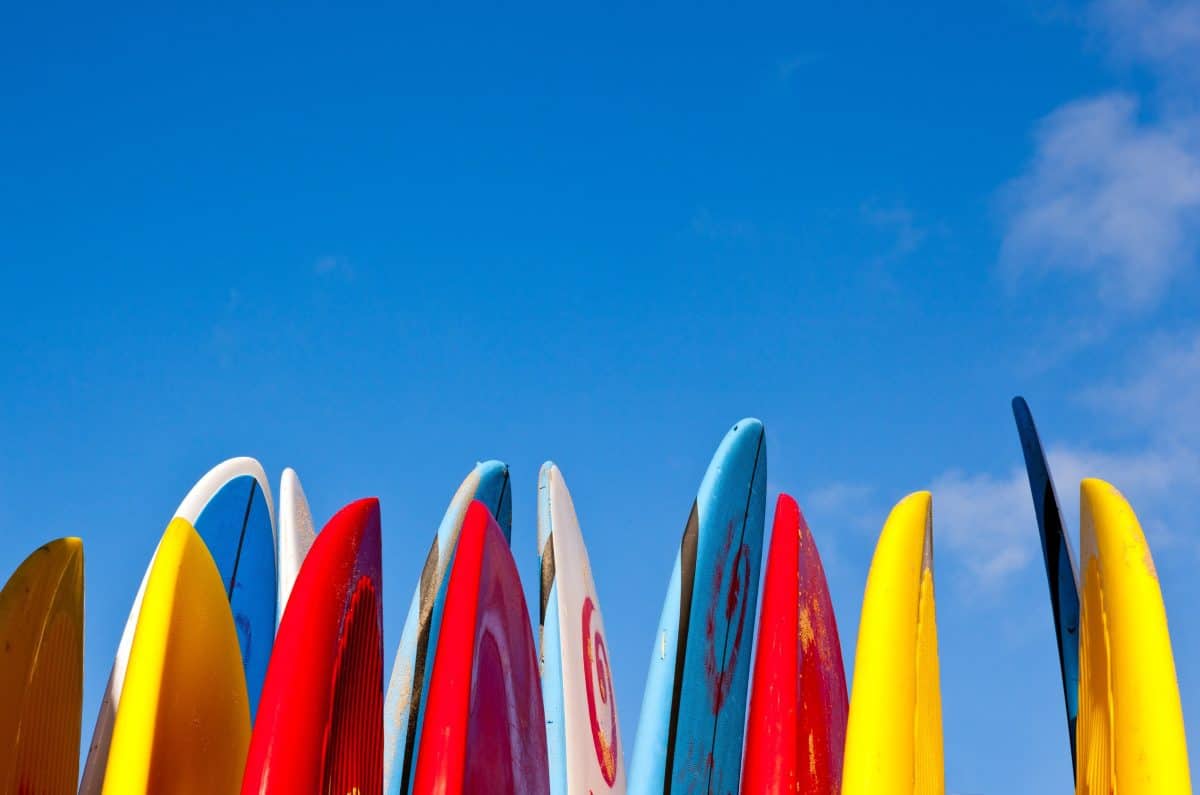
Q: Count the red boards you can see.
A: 3